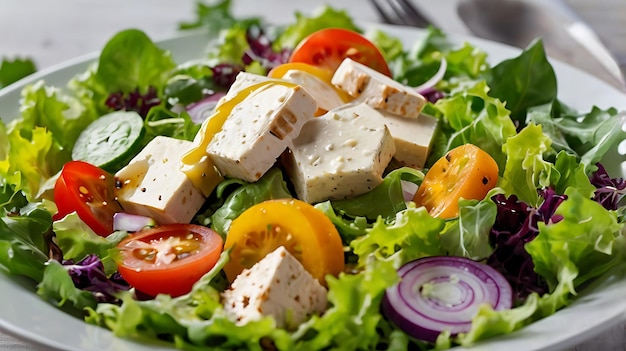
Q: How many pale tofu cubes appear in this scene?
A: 7